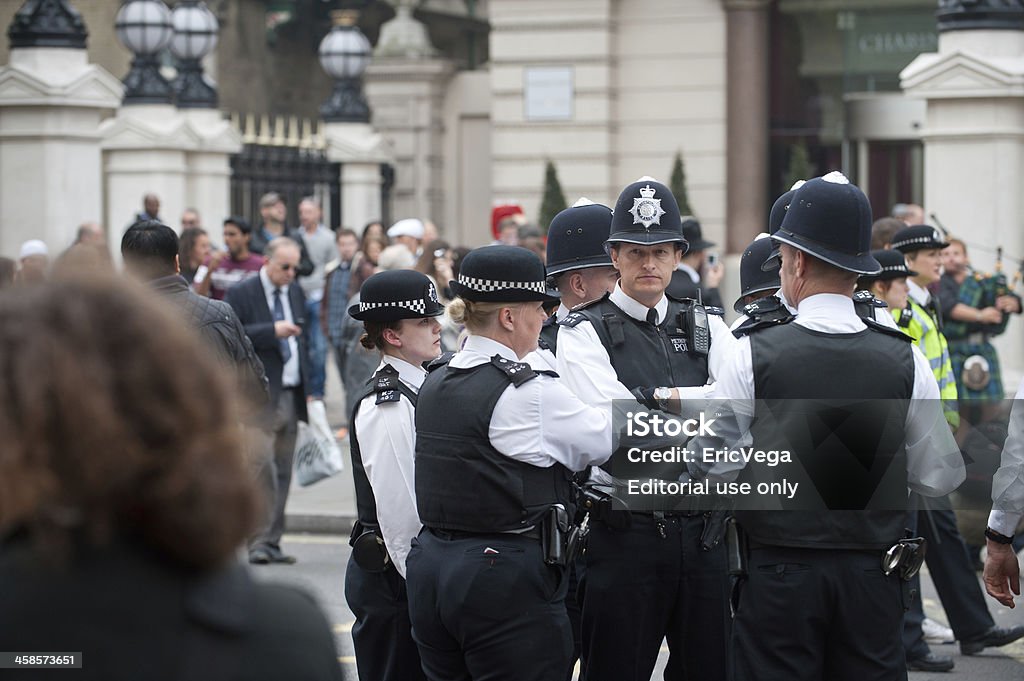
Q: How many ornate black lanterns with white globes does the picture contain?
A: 3